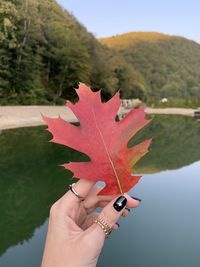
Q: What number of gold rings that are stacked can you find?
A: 2